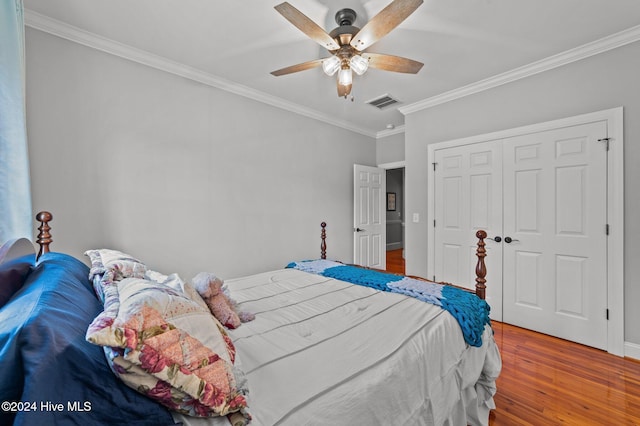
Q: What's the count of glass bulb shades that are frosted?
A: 3